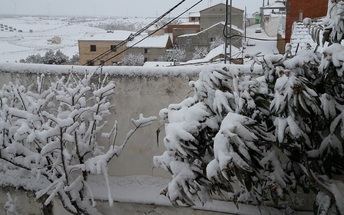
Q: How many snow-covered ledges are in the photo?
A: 2